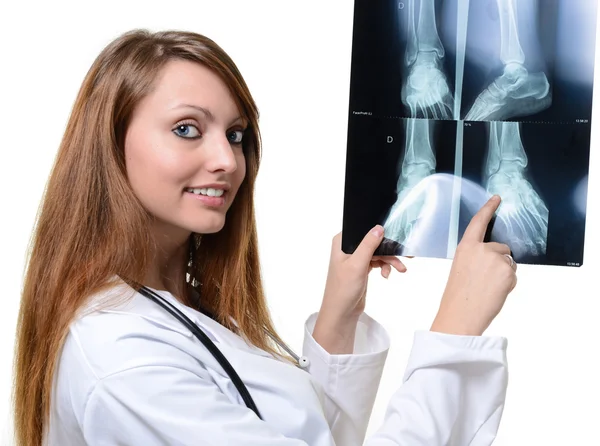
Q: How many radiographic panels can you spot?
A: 4